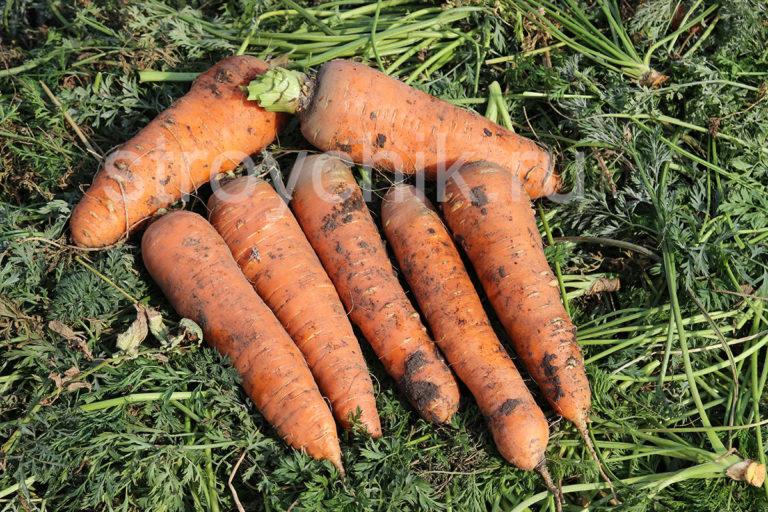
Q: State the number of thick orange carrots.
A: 7